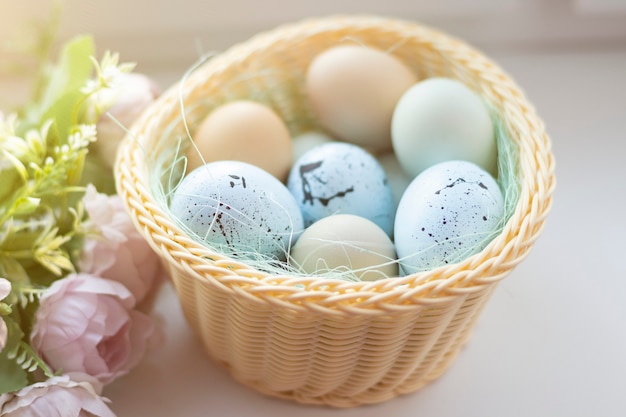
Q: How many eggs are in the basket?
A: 9